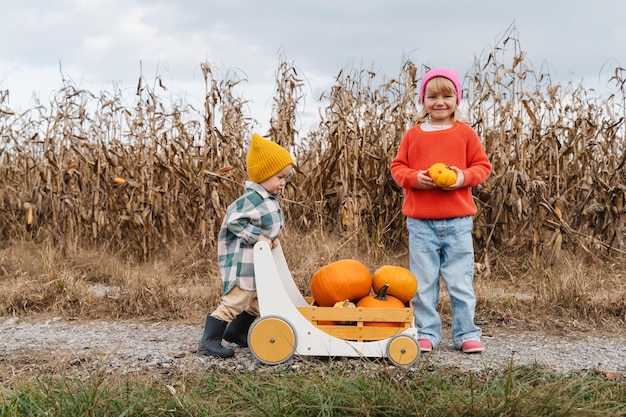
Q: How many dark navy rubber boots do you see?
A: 2